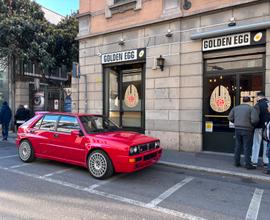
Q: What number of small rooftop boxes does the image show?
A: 0